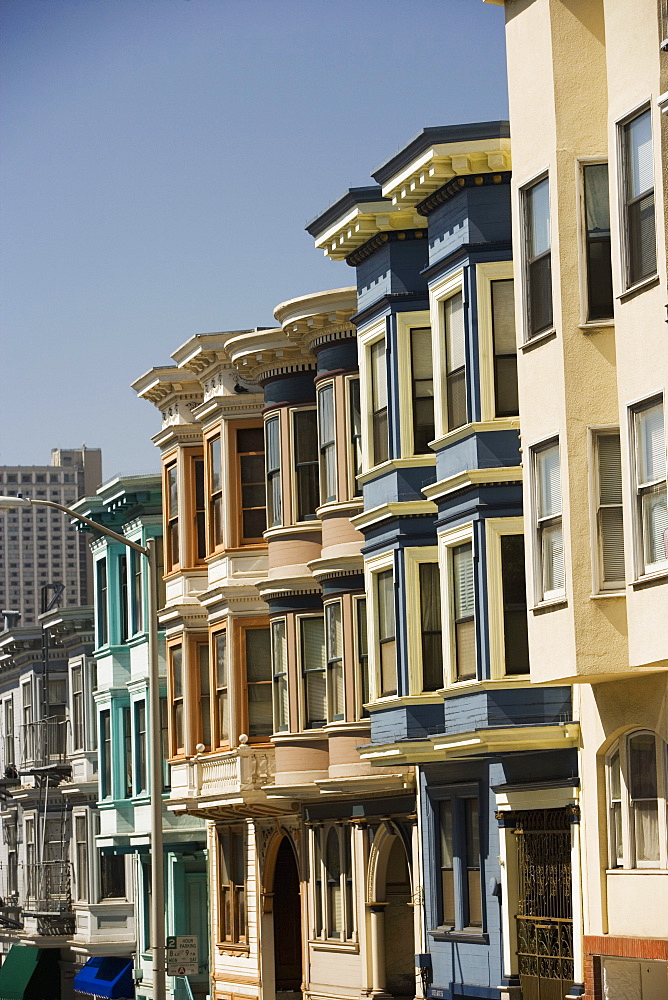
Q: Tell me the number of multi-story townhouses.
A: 6